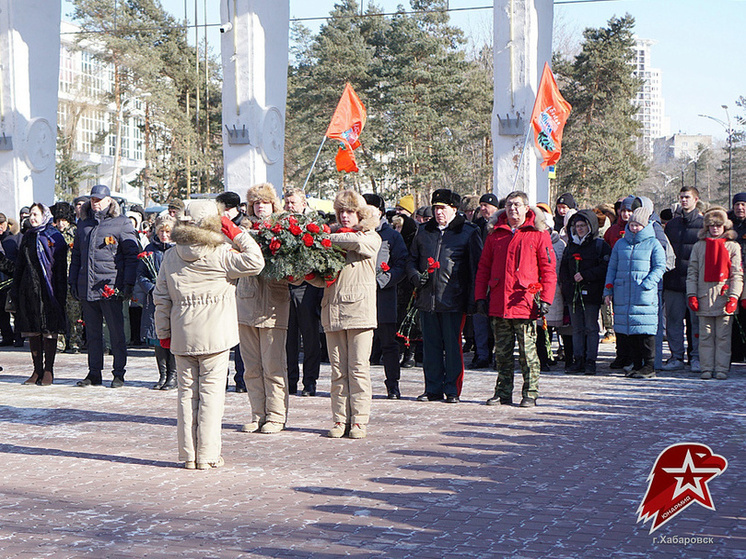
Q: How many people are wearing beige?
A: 4